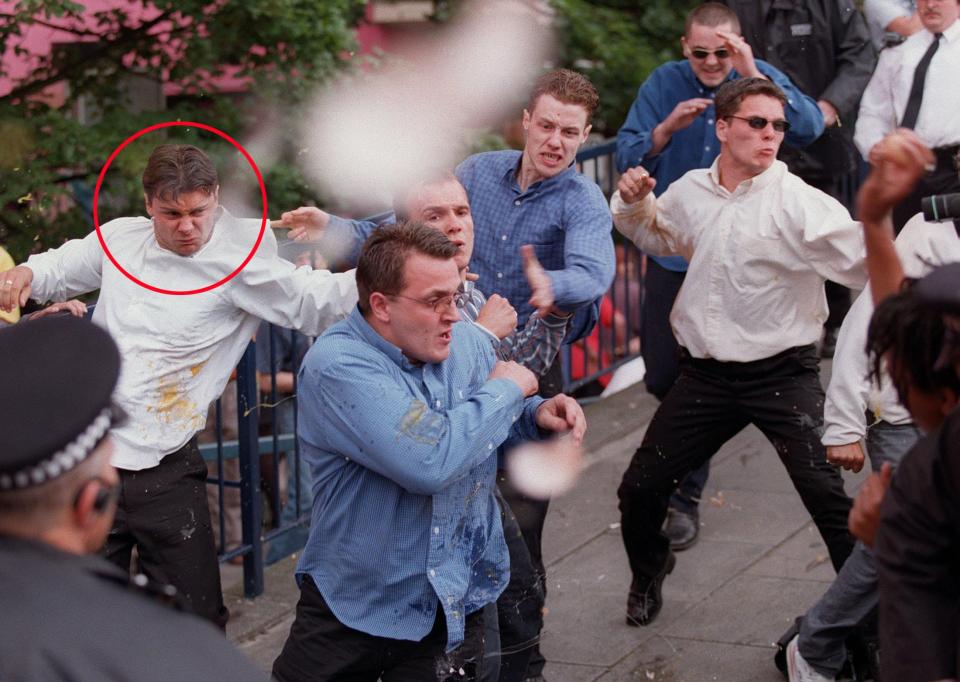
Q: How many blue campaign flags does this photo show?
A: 0